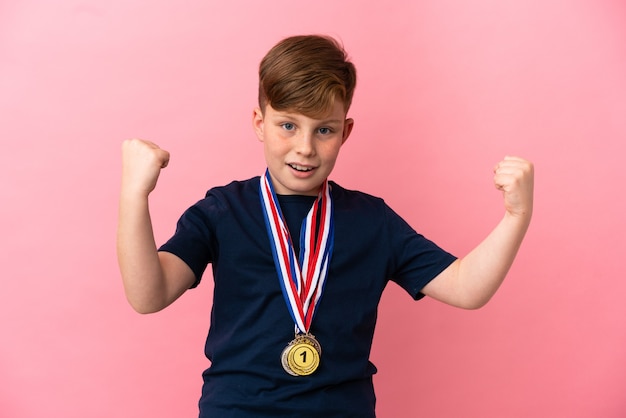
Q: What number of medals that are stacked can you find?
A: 3